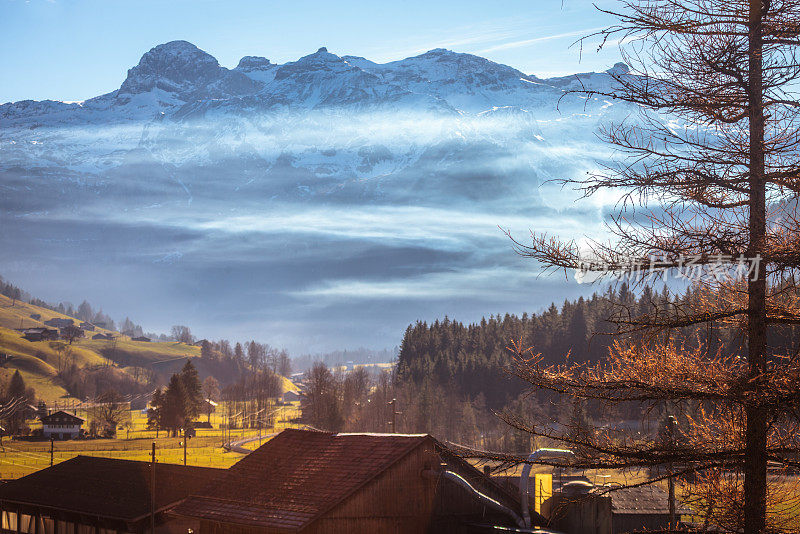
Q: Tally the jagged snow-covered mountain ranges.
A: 1